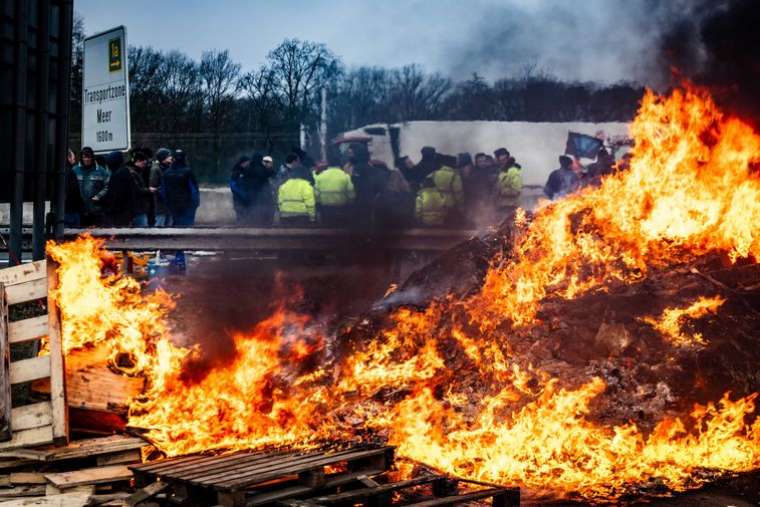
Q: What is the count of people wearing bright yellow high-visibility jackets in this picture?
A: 5